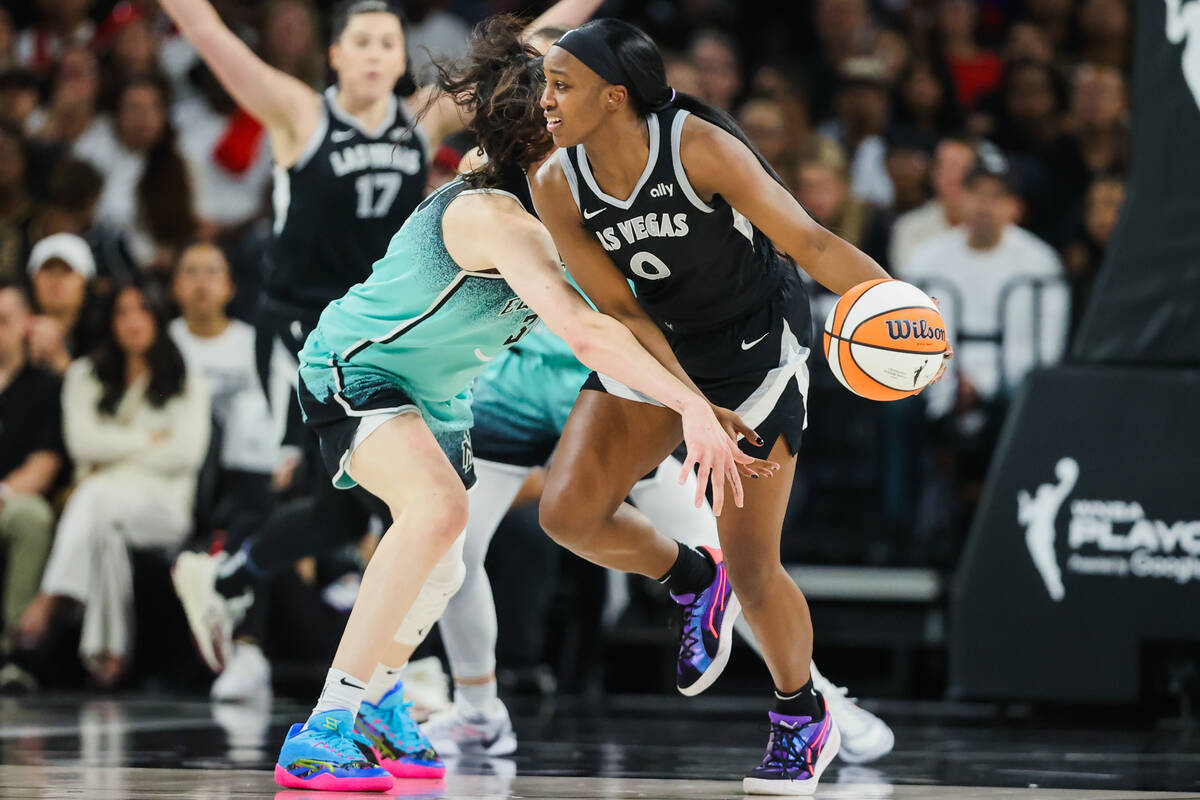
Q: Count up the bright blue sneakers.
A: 2